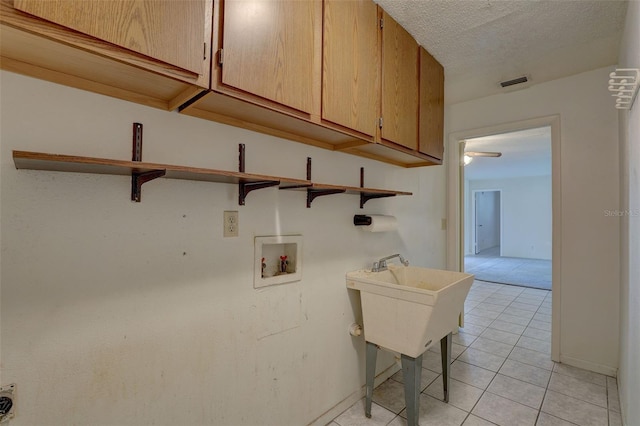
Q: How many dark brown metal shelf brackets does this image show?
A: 4